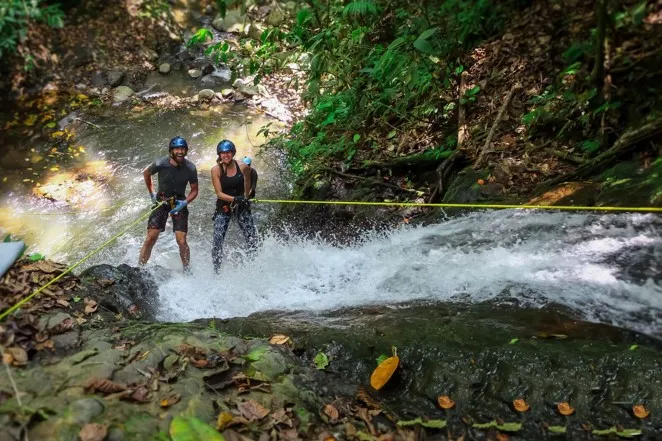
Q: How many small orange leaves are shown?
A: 4